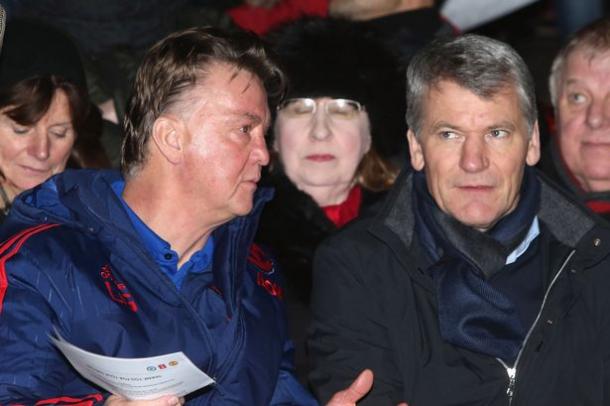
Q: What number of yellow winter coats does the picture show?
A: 0